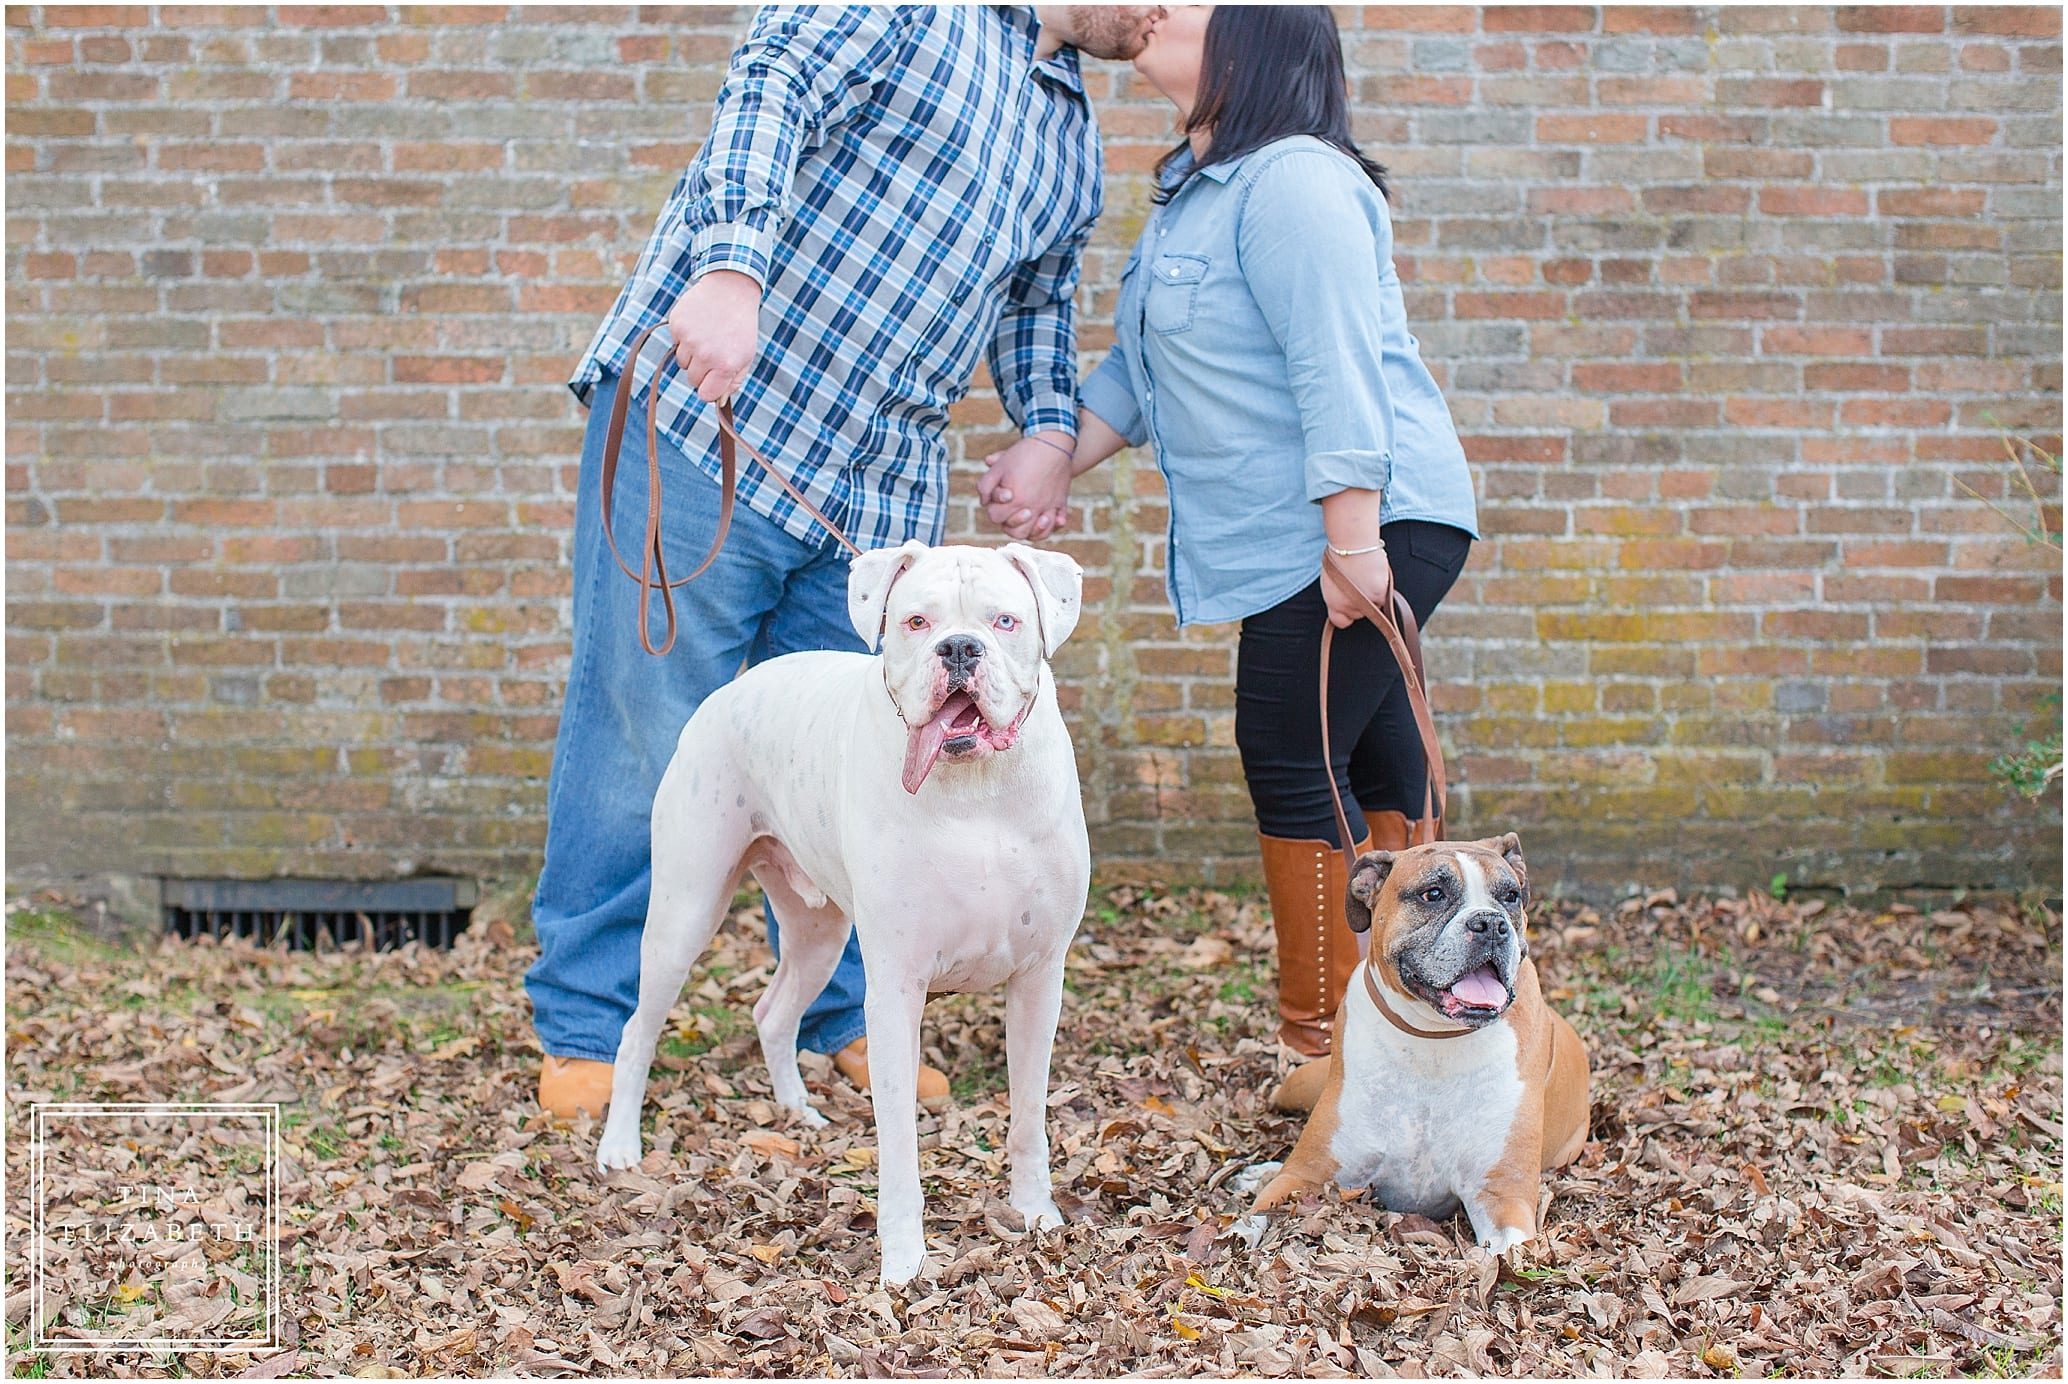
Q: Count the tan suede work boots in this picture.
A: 2